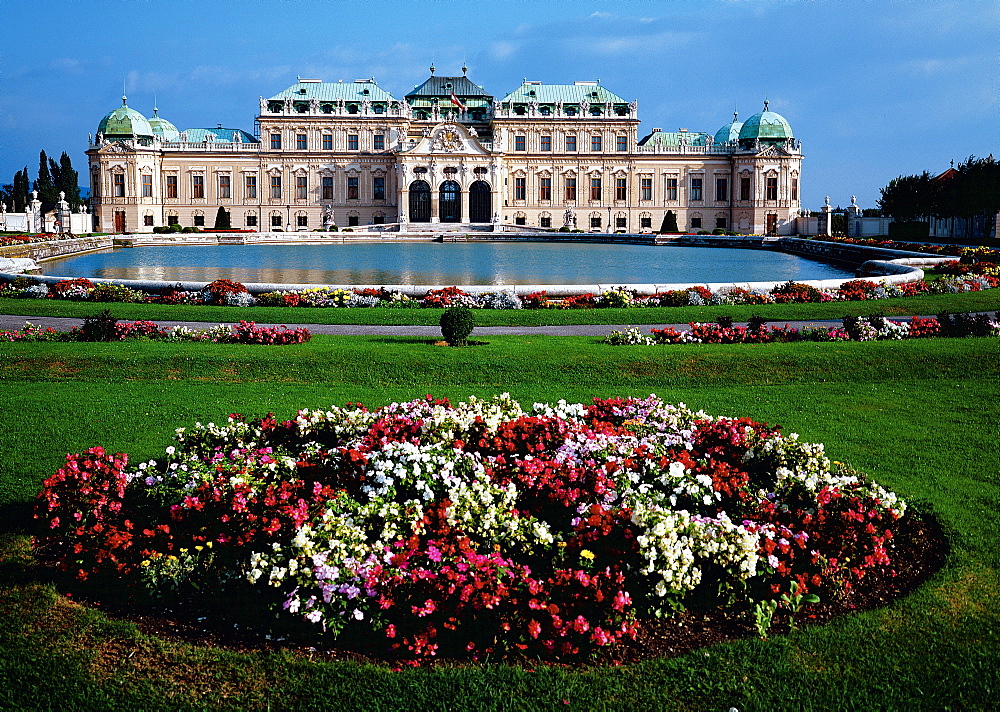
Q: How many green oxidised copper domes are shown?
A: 4